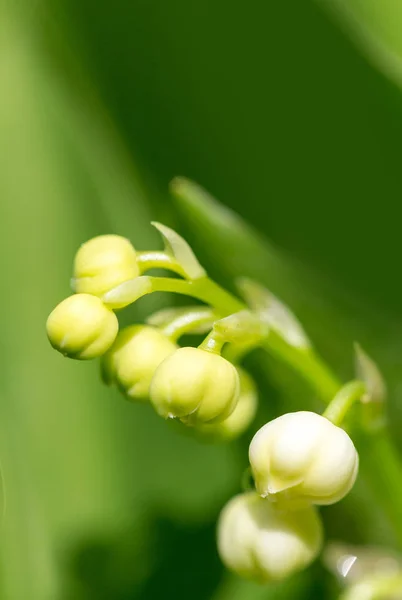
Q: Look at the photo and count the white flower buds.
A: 2